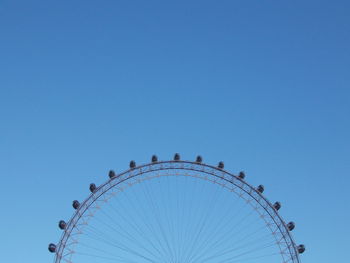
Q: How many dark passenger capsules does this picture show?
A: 15